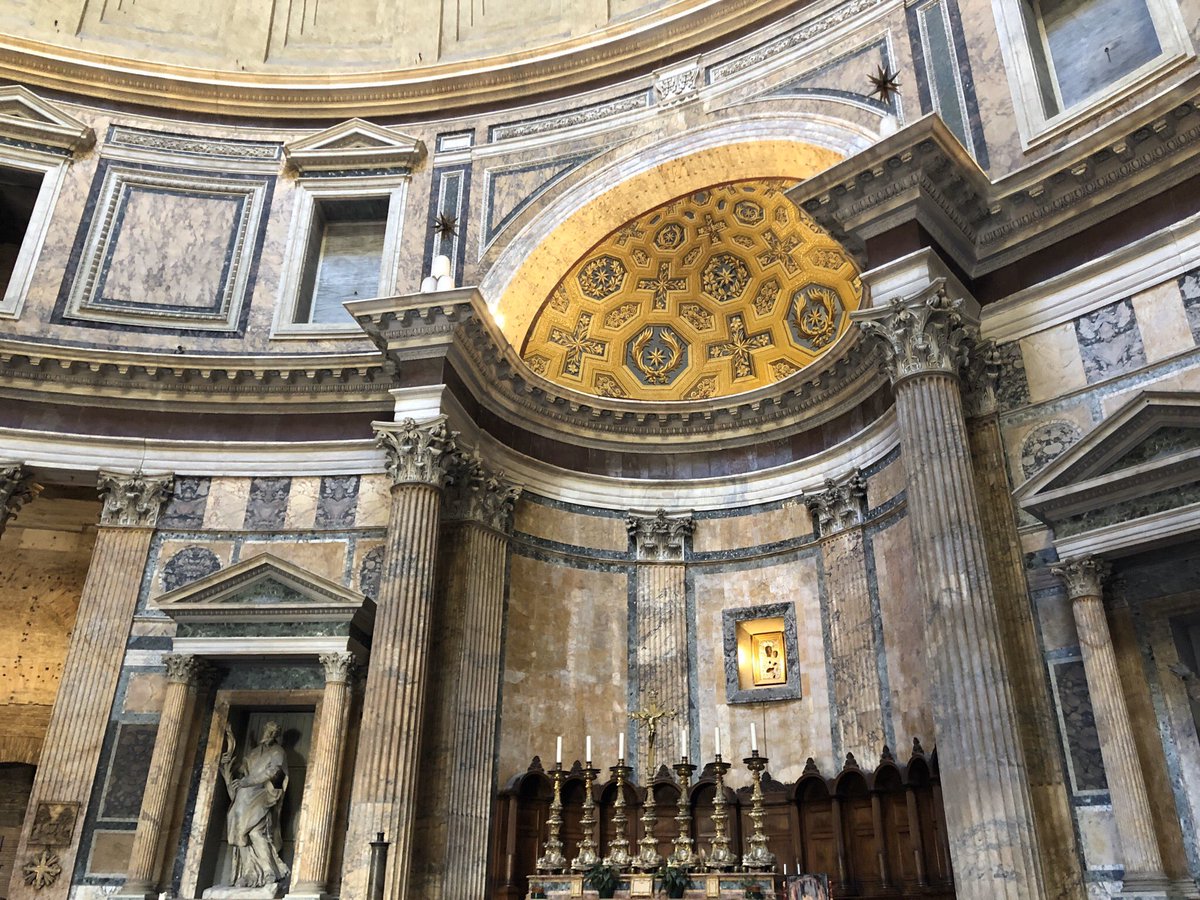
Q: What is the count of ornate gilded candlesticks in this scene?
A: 6